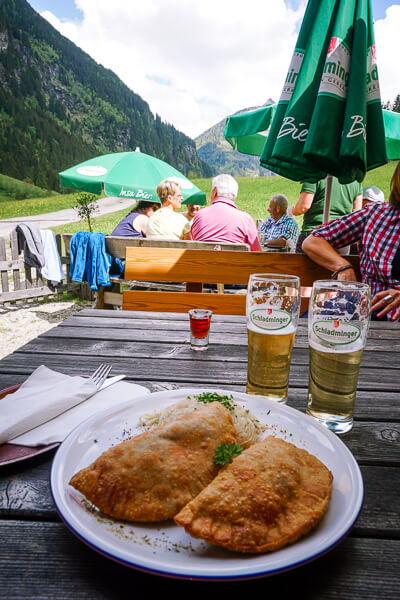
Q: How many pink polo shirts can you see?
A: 1